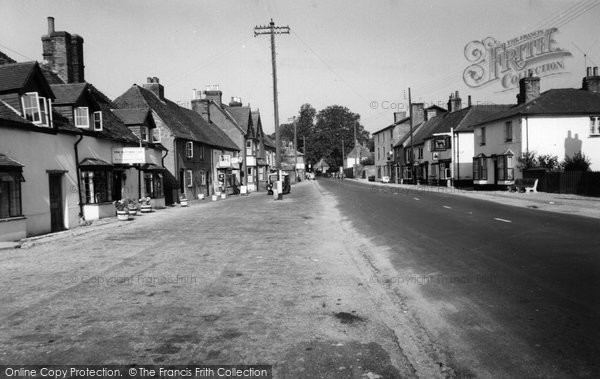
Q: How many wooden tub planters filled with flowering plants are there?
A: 4